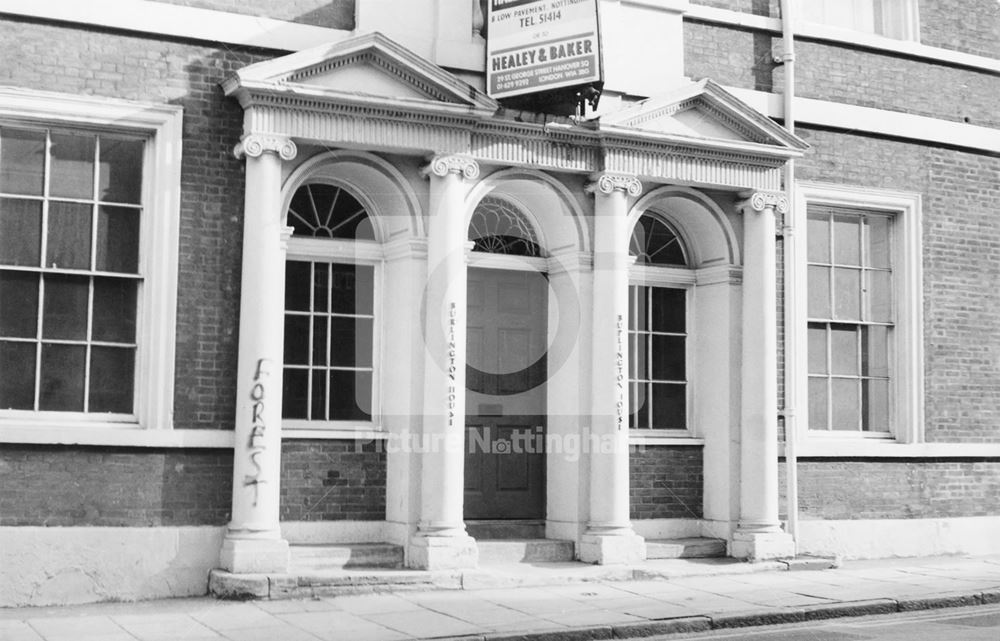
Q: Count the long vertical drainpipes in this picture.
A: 1